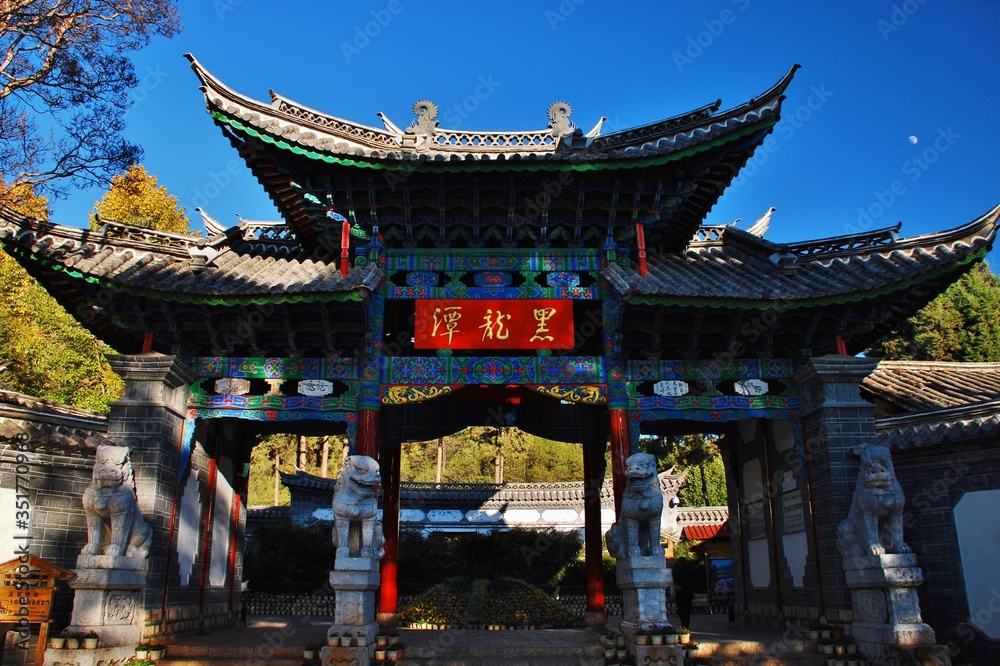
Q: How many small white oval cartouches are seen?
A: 4